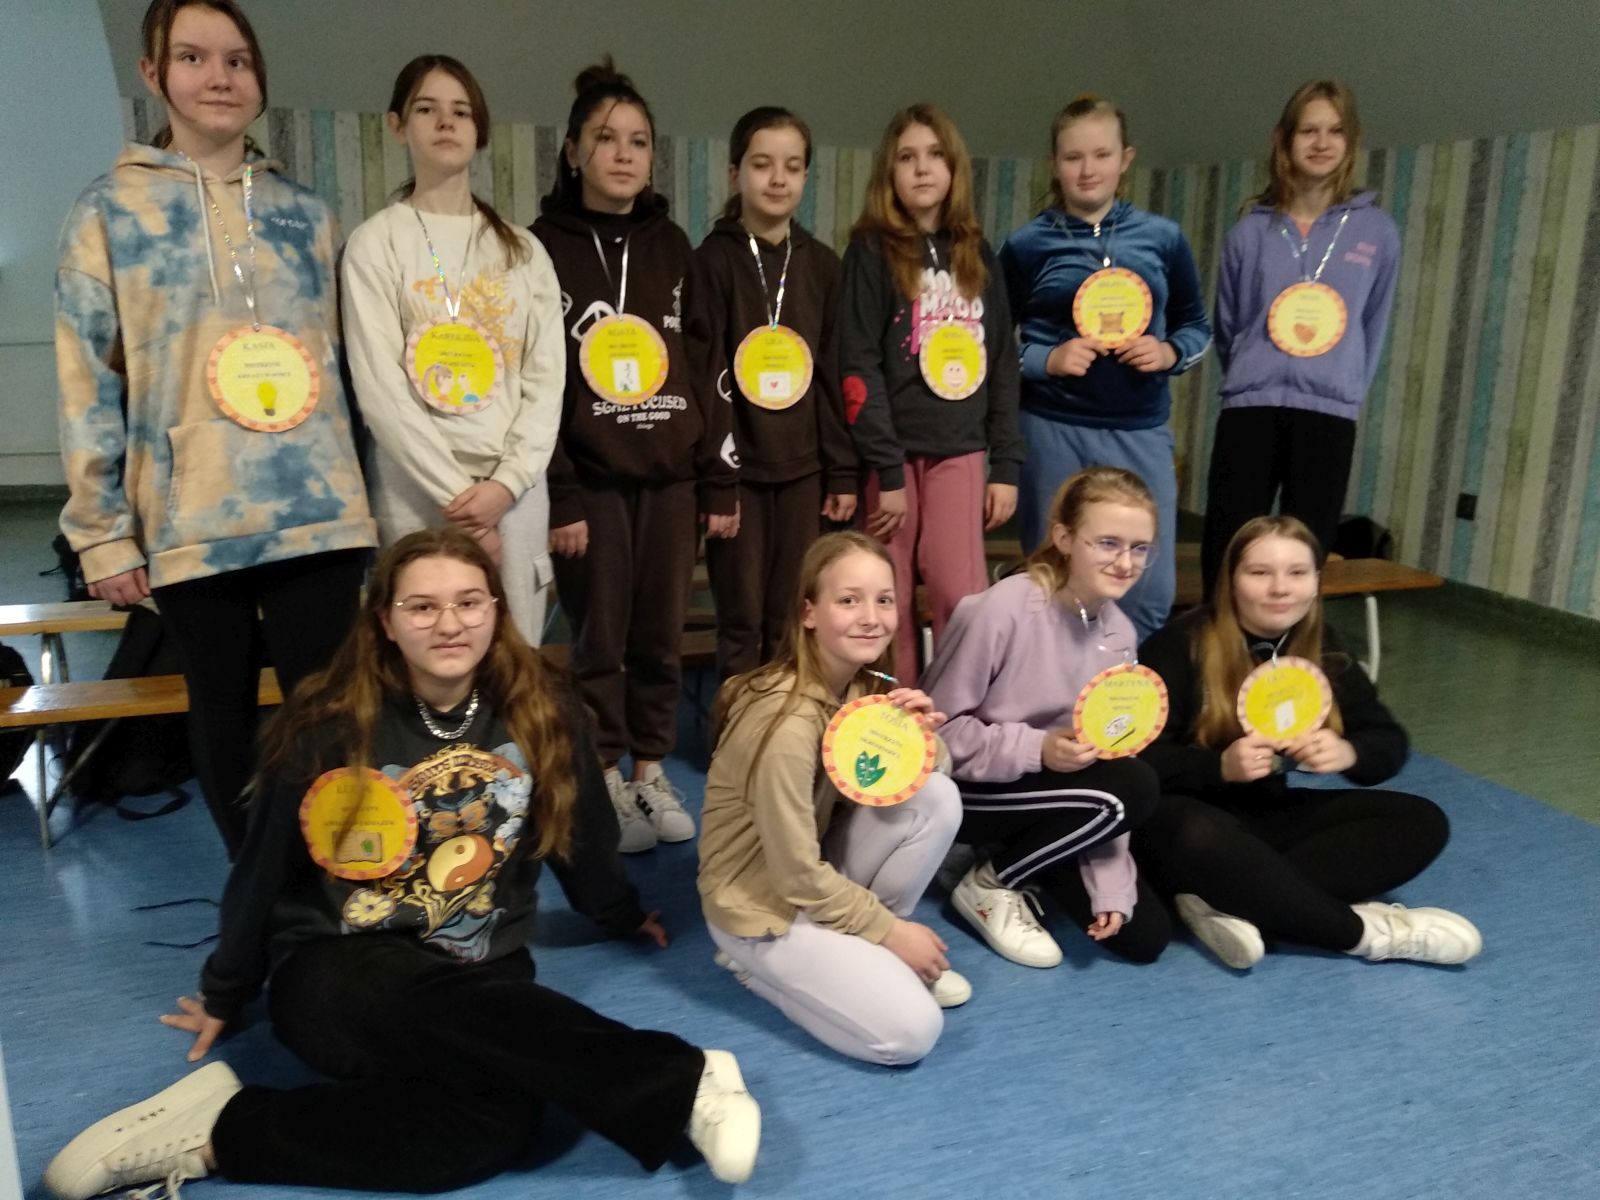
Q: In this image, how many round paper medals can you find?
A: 11